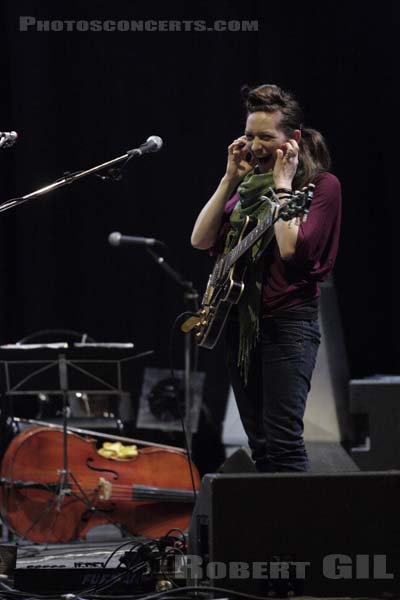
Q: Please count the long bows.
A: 1